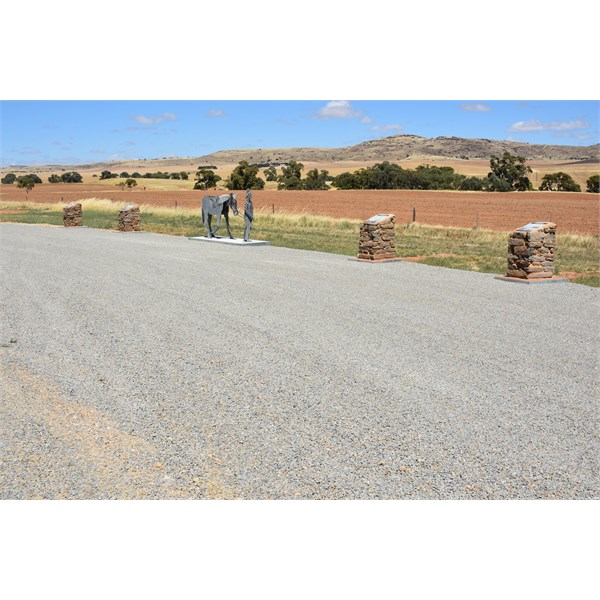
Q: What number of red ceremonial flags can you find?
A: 0